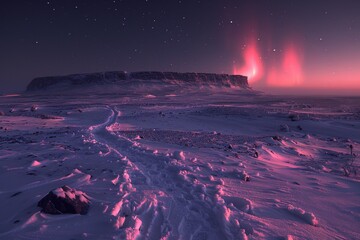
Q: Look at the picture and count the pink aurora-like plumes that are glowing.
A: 2